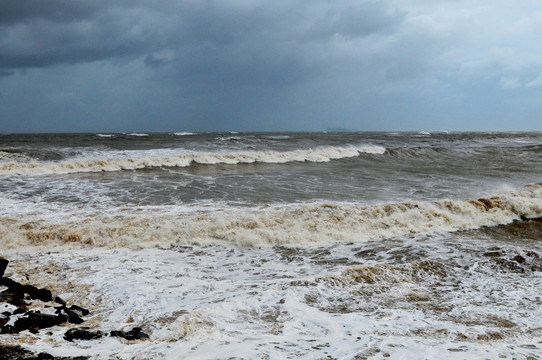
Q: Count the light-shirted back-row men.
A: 0